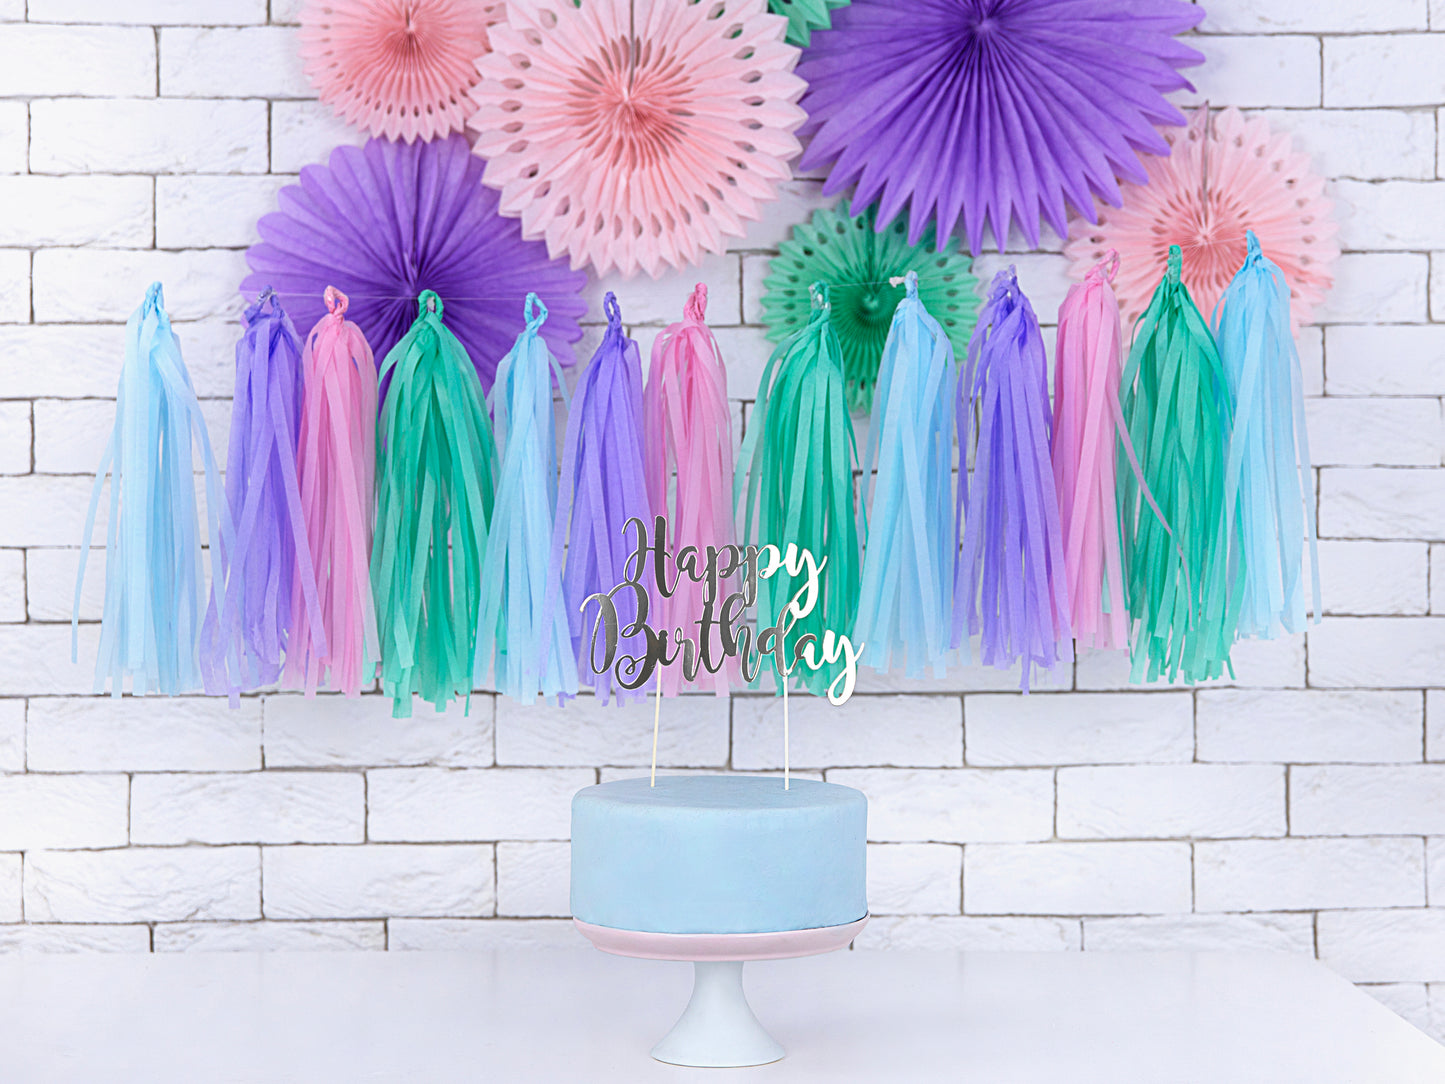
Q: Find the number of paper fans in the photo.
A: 7